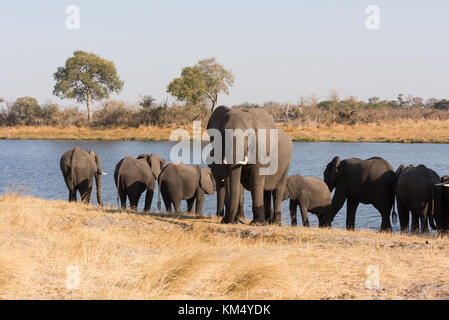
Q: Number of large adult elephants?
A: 1